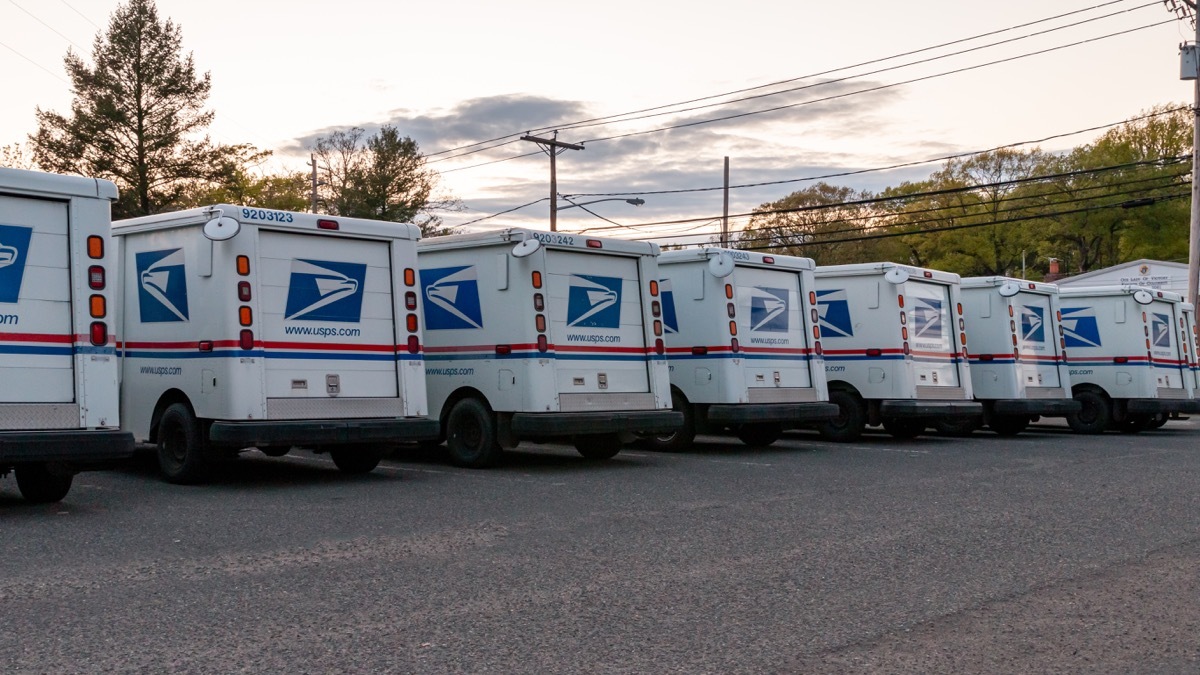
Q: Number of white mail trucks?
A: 8